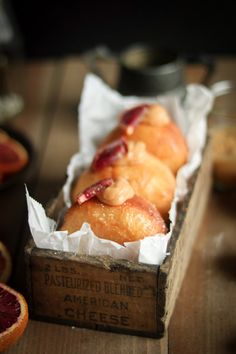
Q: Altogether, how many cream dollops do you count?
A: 3